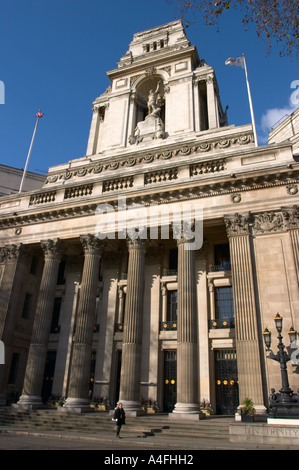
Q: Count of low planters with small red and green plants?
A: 4